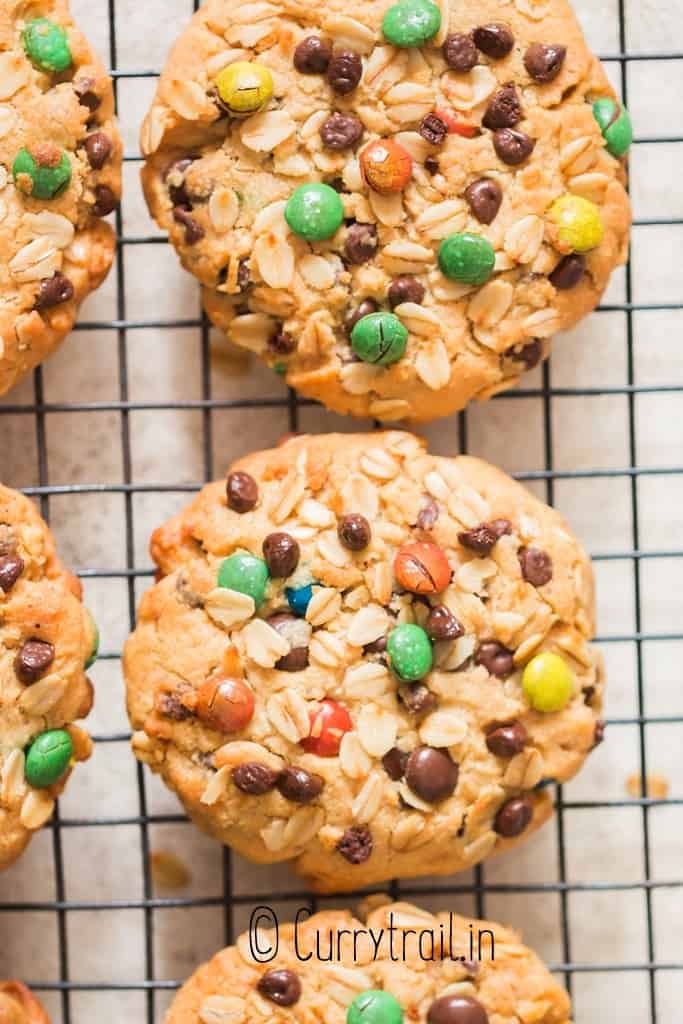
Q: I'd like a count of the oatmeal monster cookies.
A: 6